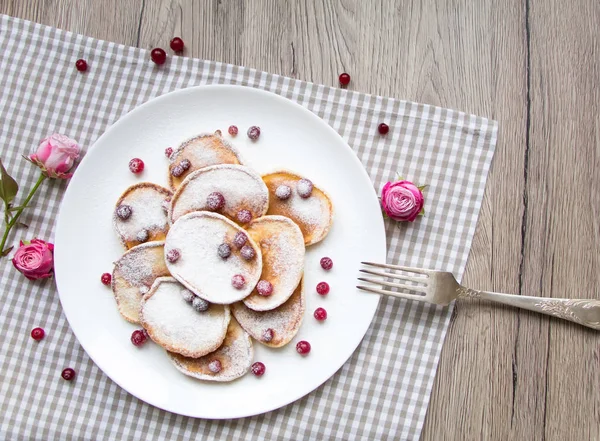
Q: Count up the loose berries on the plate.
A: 11